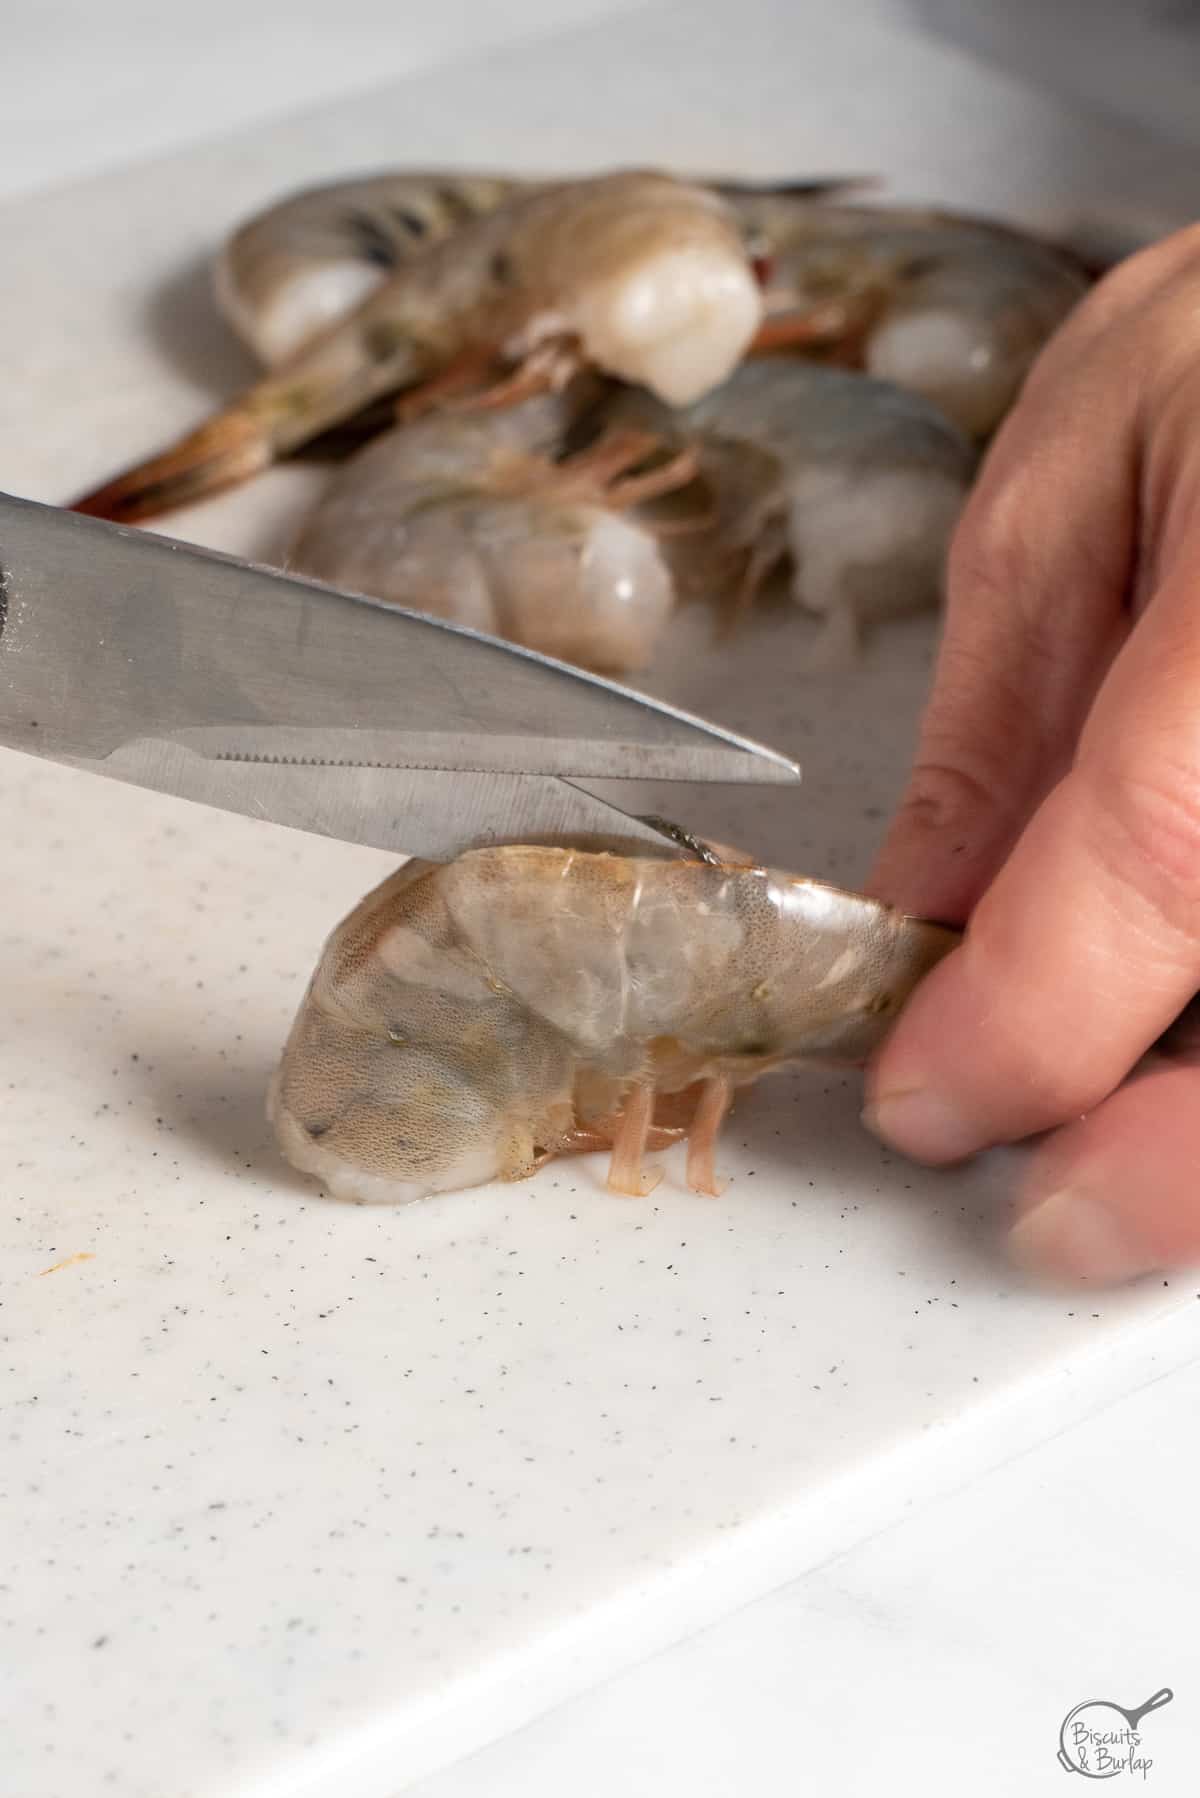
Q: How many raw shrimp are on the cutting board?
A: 6